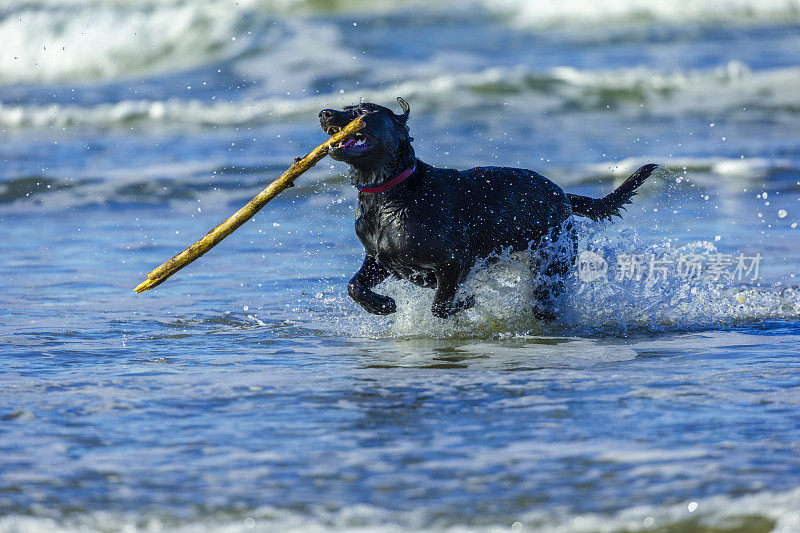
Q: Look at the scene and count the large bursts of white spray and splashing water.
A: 1